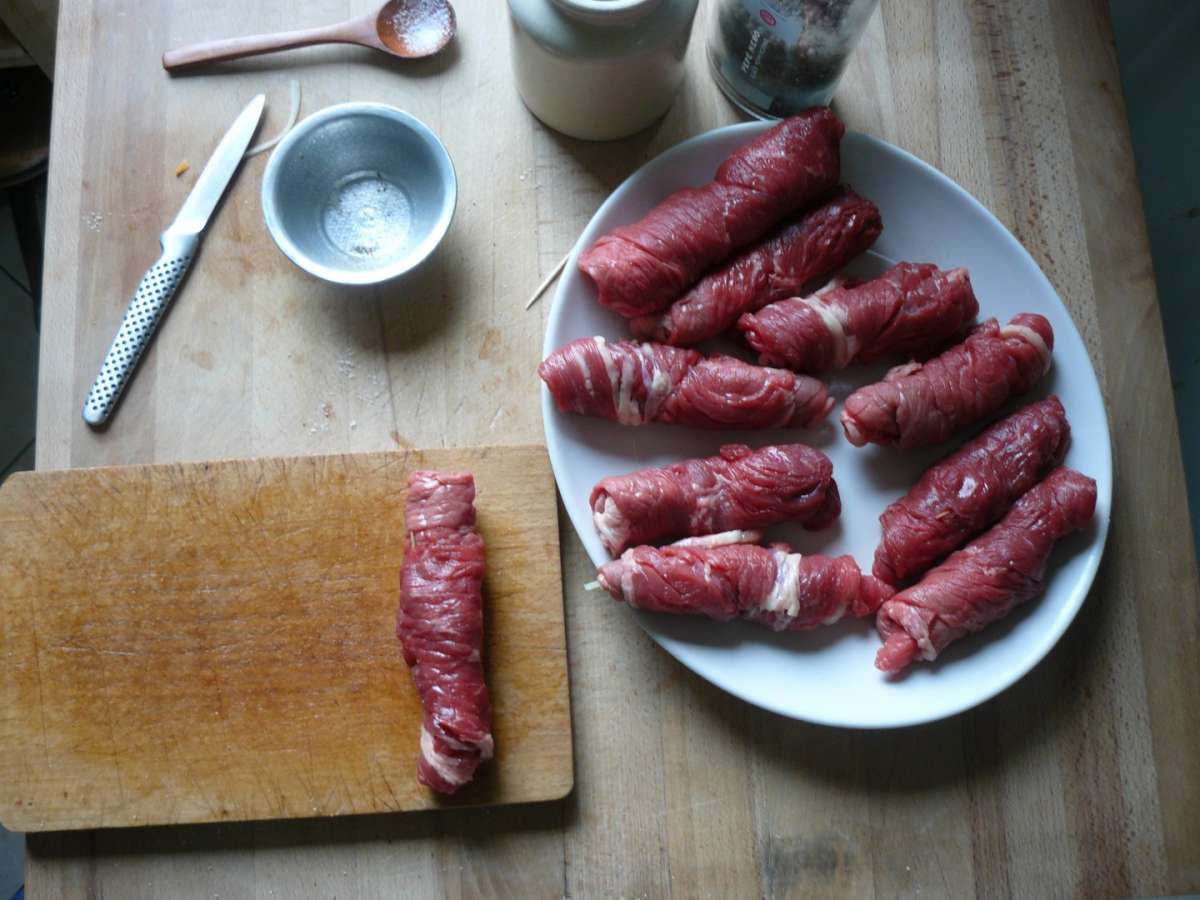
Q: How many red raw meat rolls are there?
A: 10